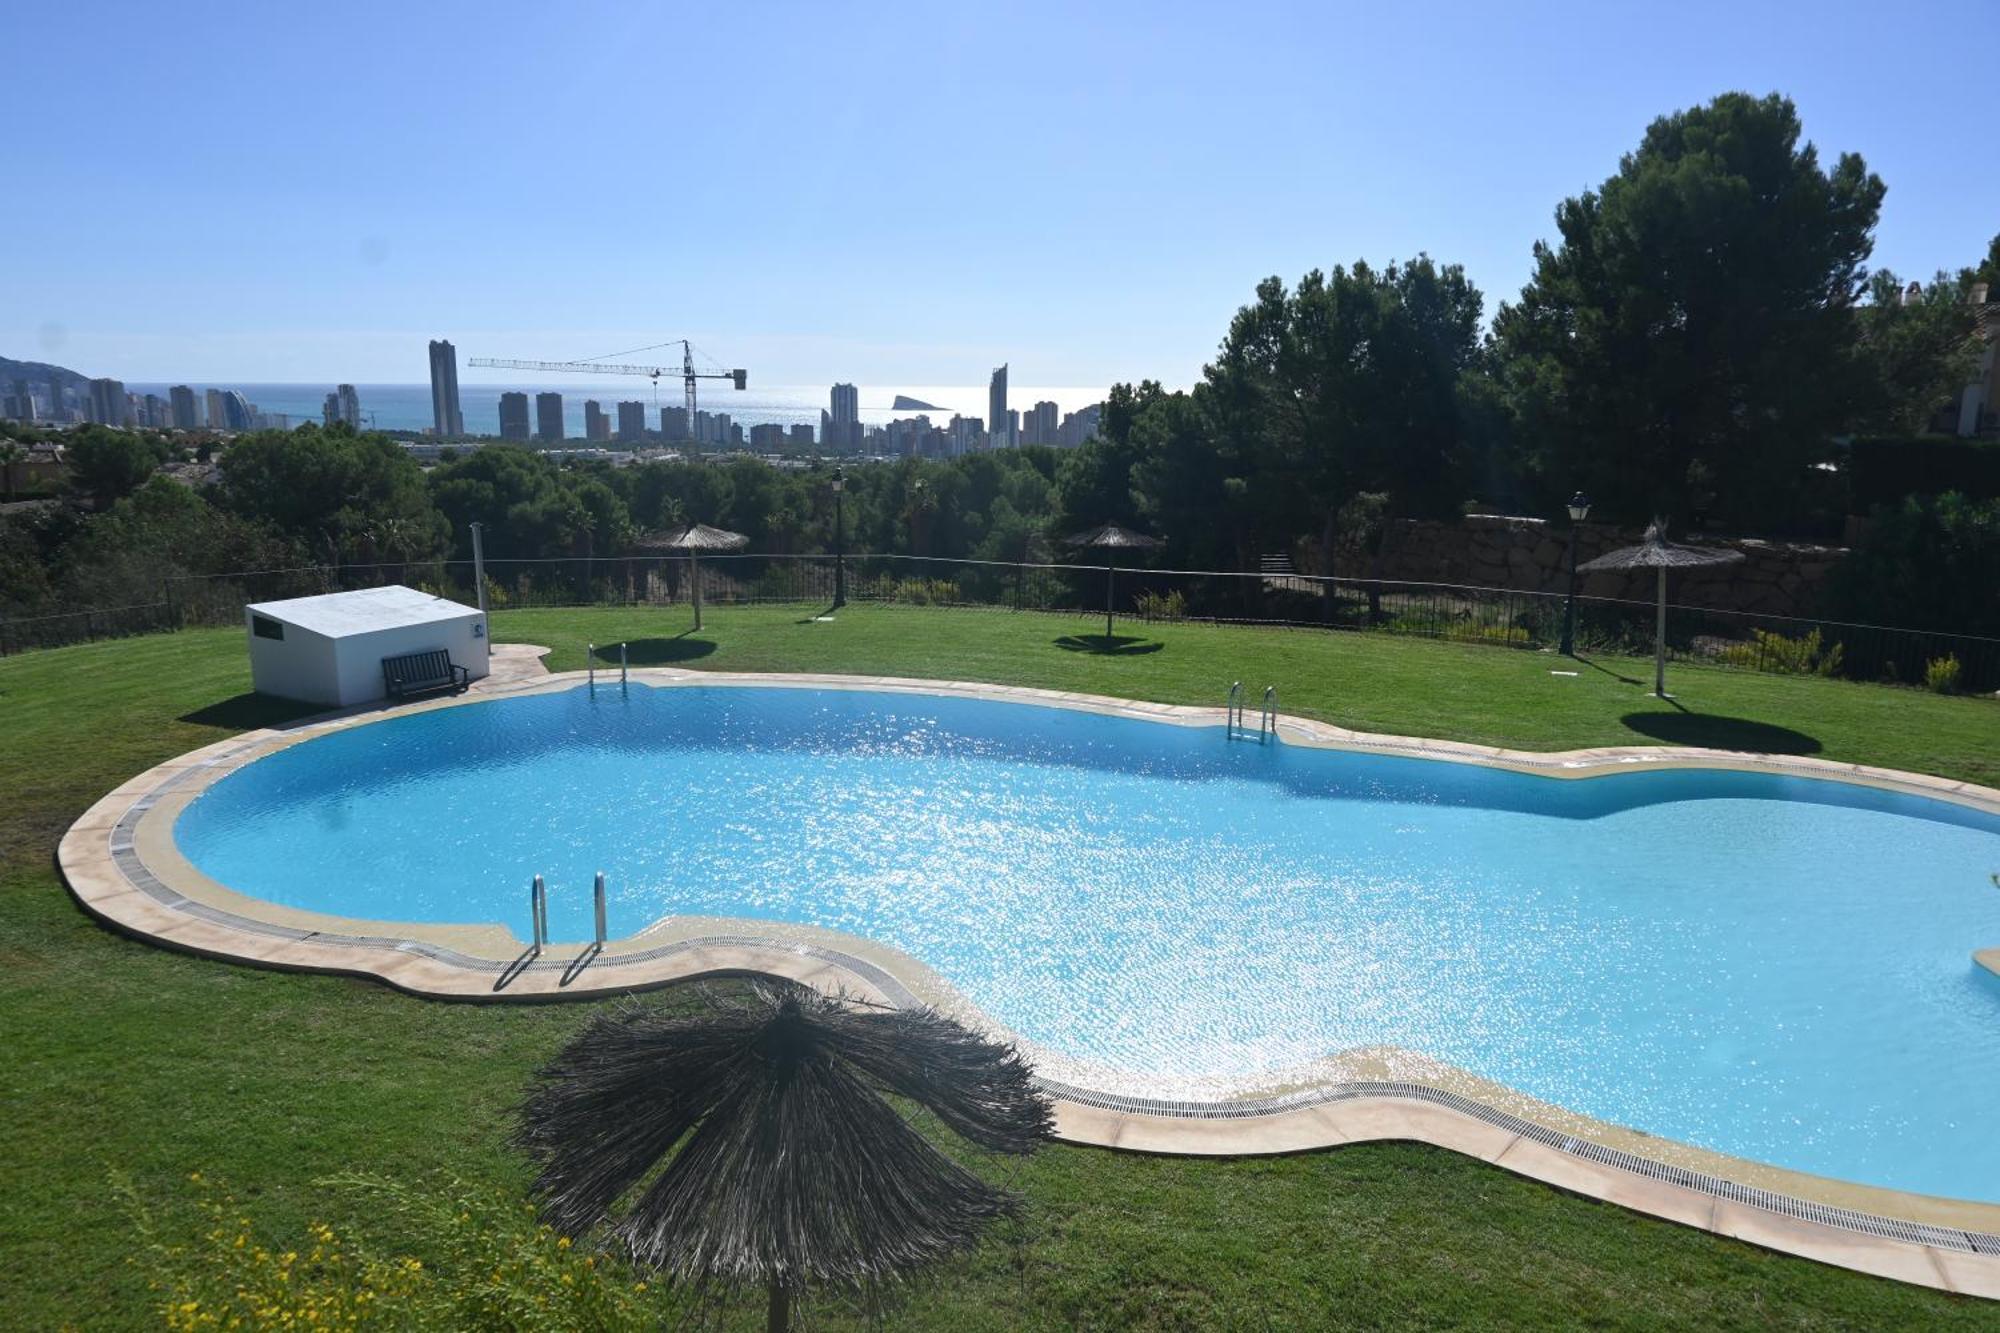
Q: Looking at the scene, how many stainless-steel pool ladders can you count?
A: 3